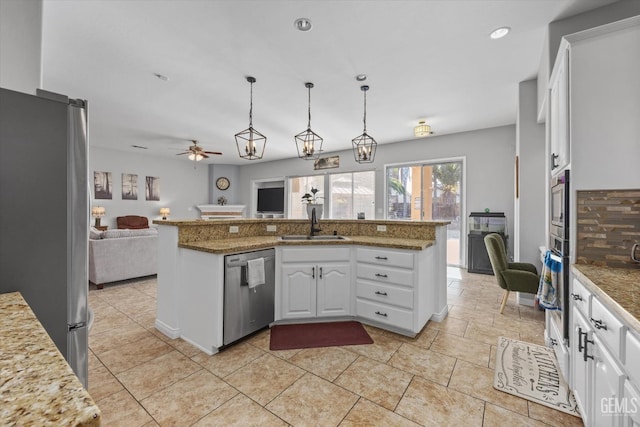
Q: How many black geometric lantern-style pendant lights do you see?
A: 3